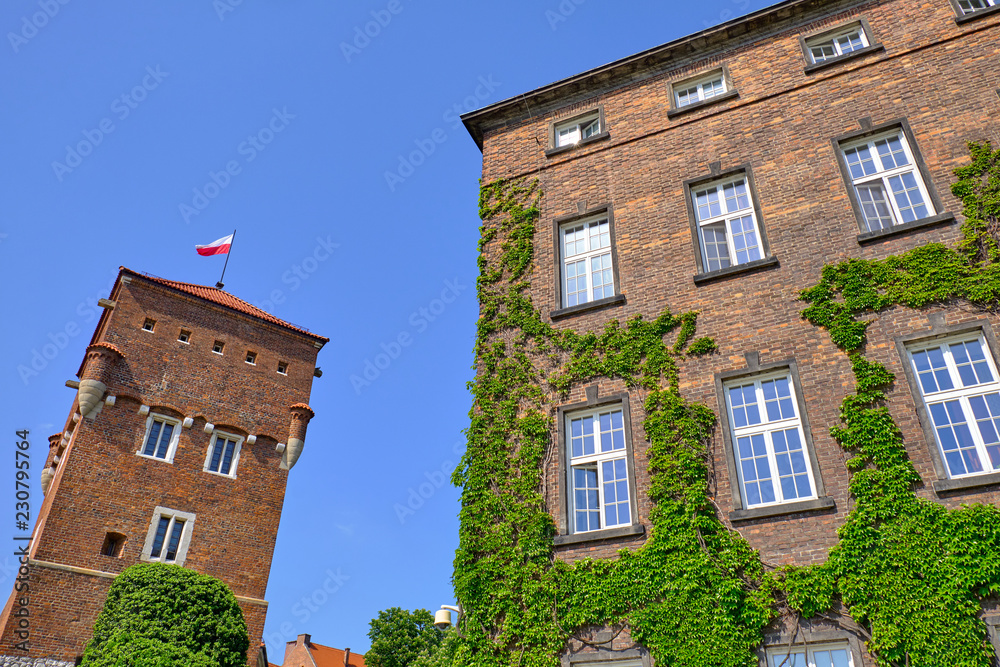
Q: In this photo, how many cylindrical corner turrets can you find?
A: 3